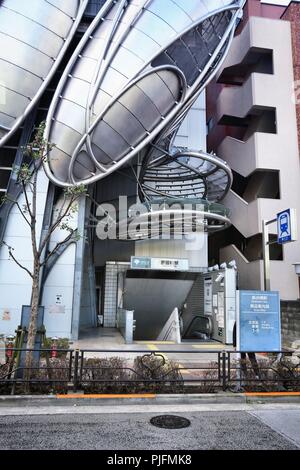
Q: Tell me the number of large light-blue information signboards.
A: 1